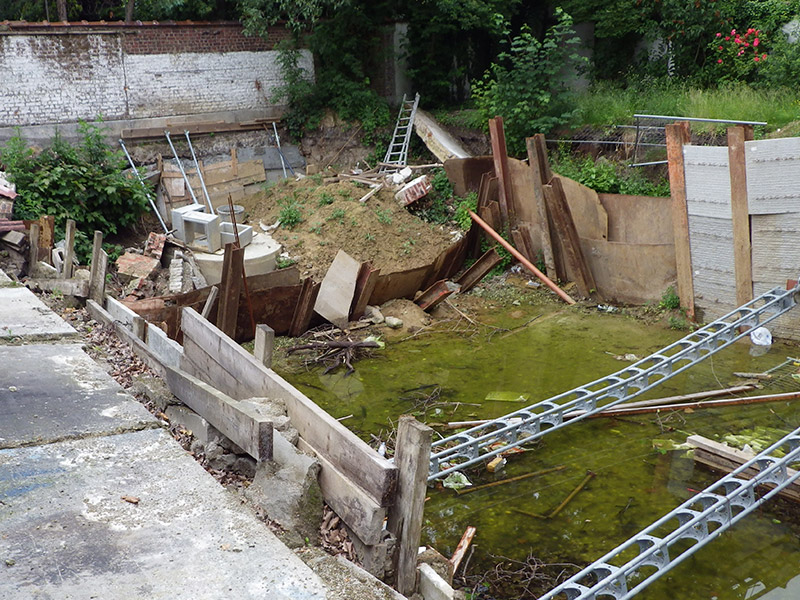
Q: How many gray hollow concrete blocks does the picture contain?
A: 3